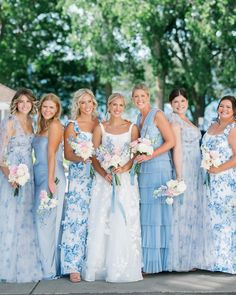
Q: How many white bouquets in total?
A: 7